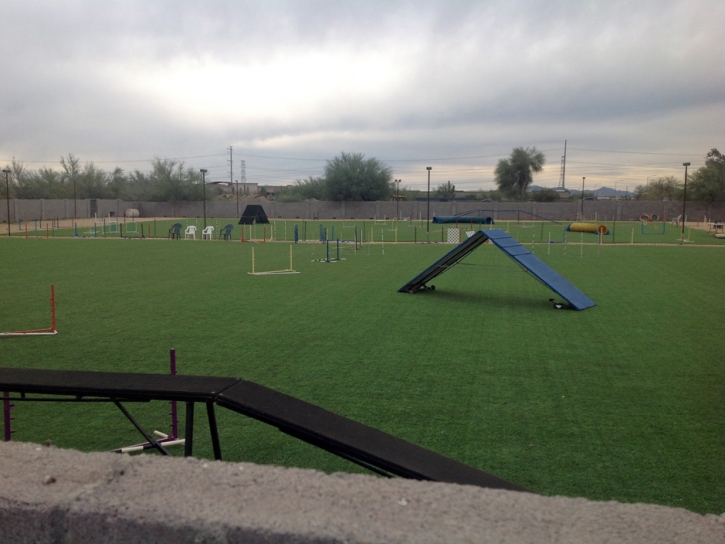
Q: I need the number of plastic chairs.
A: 4